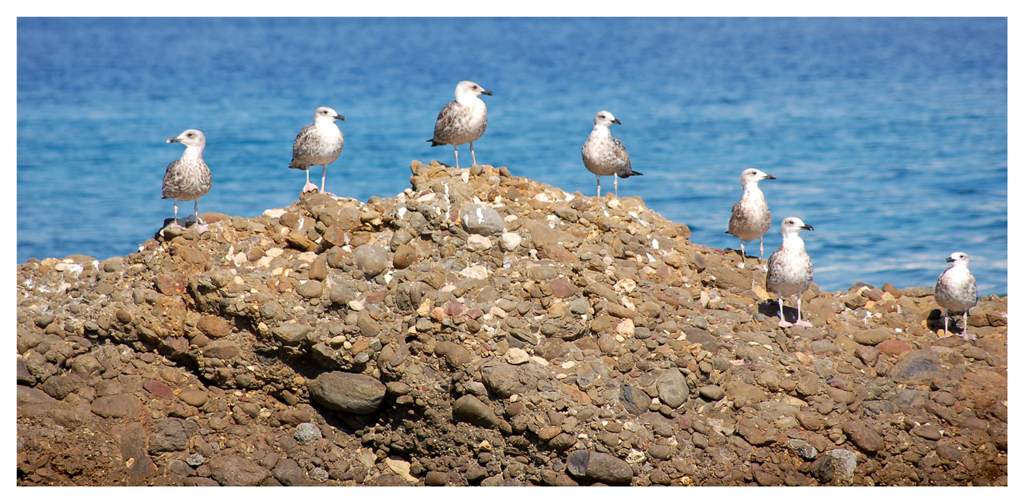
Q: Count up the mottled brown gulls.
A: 7